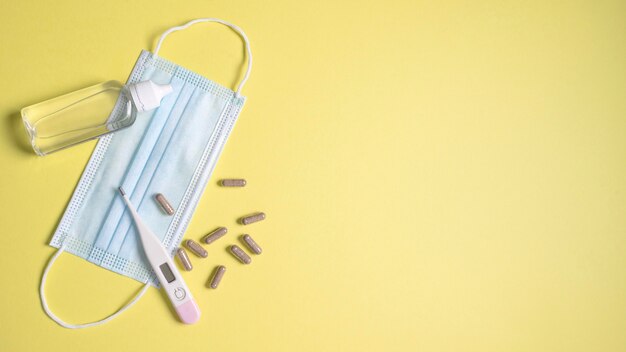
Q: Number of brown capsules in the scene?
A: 9